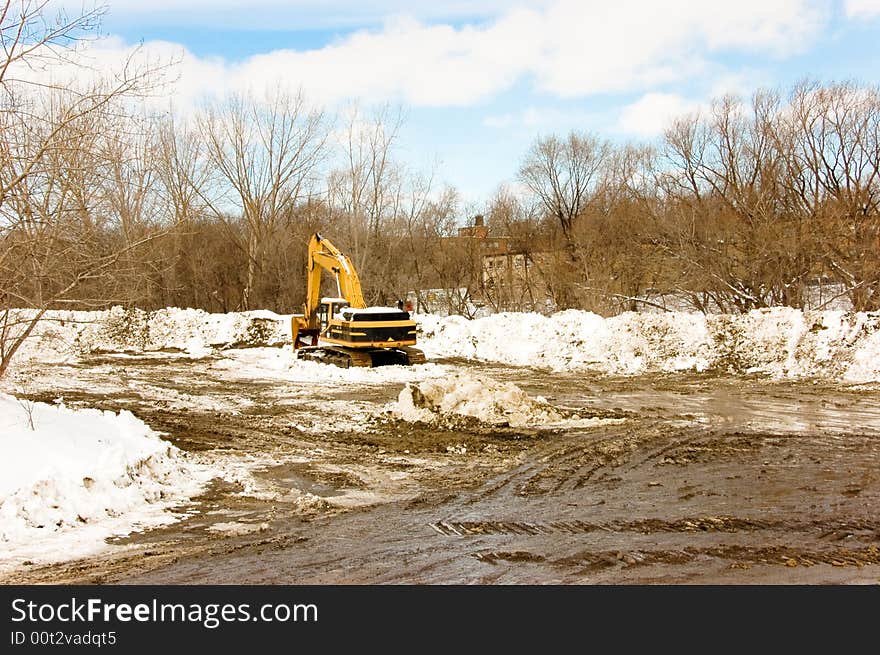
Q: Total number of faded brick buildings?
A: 1